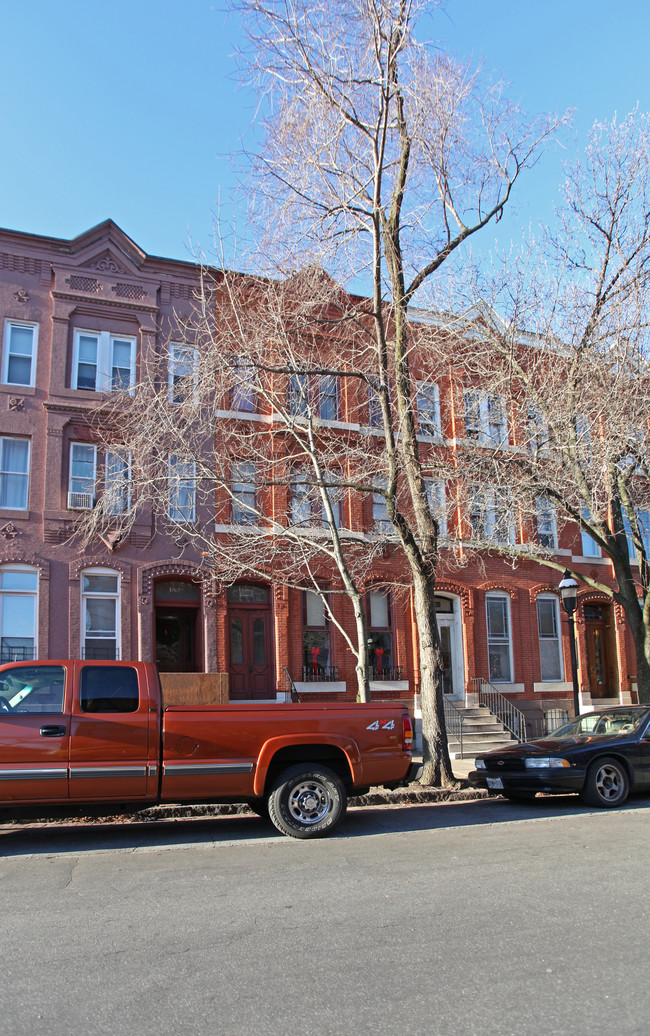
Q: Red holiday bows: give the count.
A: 2